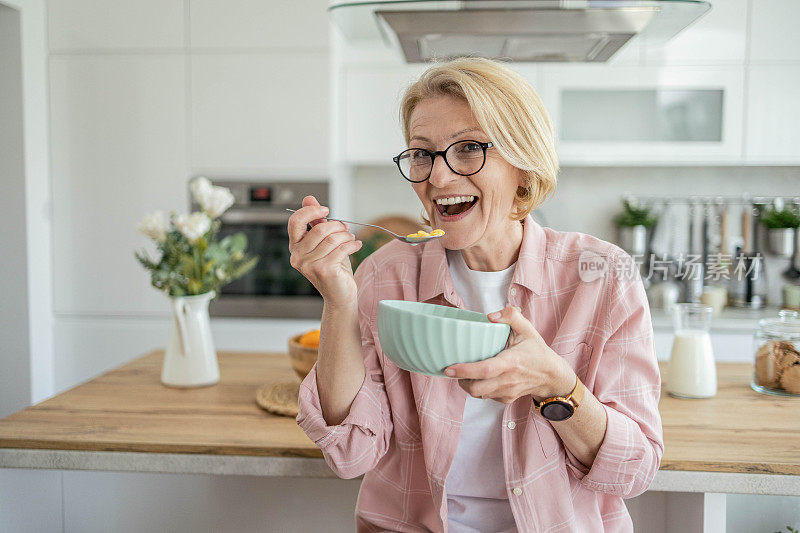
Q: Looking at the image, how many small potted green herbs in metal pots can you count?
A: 2